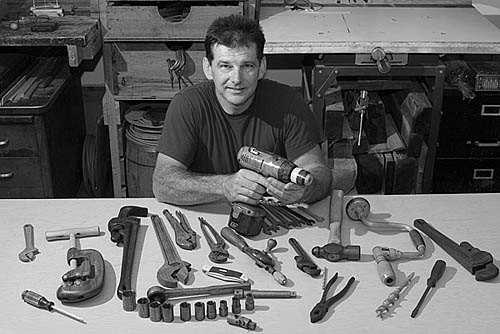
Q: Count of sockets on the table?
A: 10